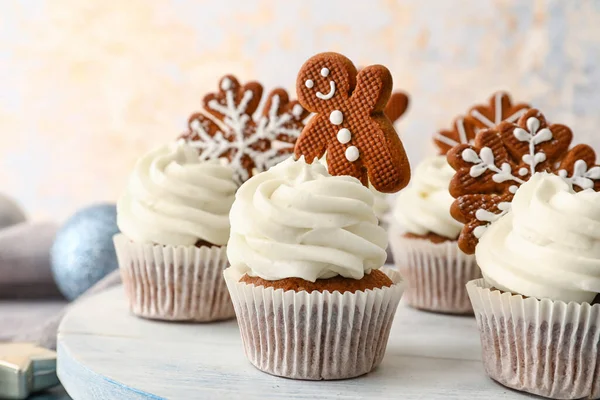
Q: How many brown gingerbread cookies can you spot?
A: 5